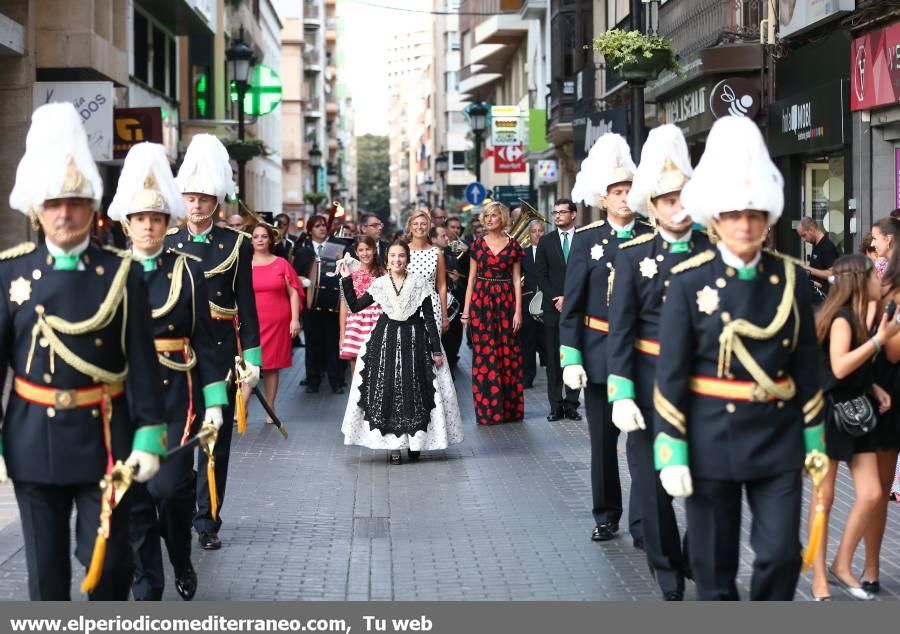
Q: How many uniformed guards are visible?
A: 6